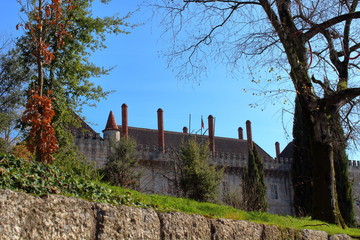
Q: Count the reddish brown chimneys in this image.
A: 7